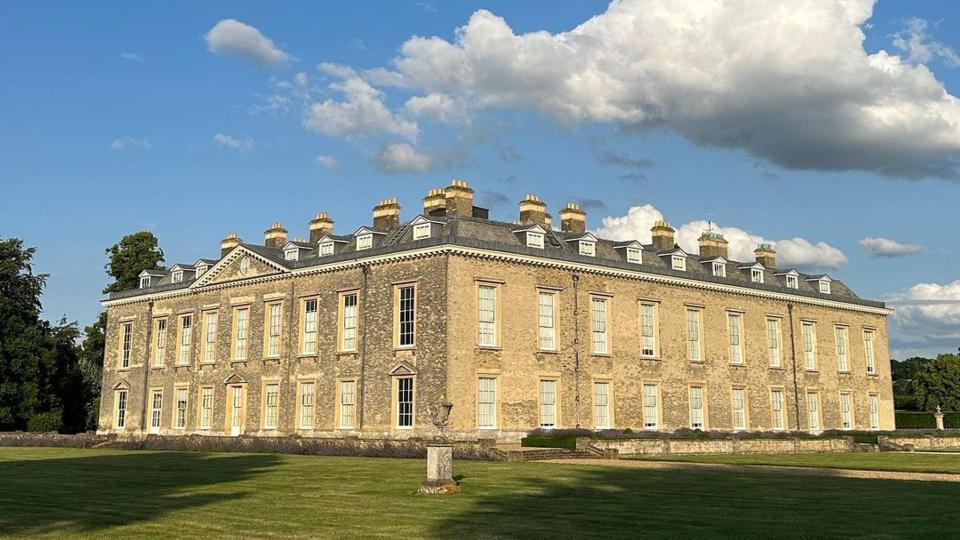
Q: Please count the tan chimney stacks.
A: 11